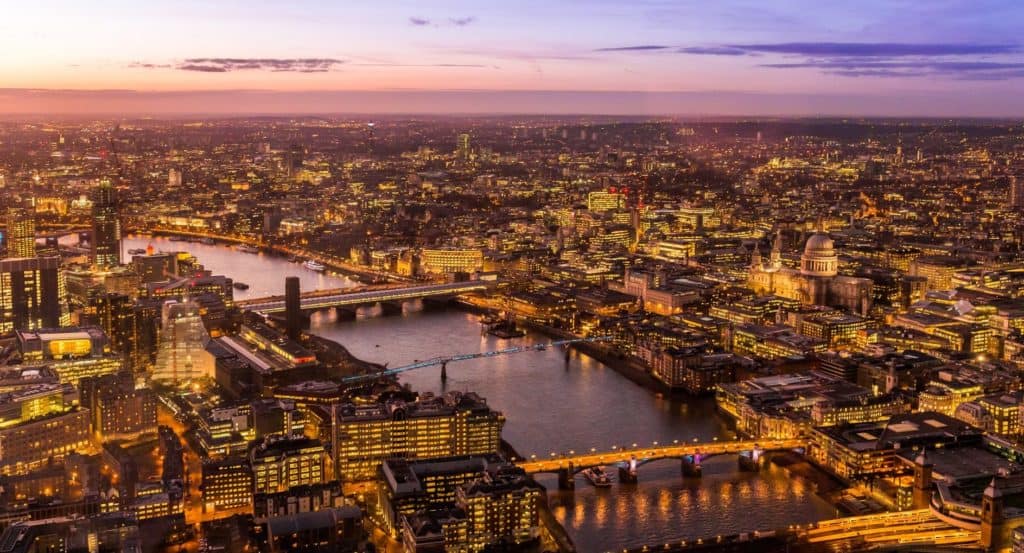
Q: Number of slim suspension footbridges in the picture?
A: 1